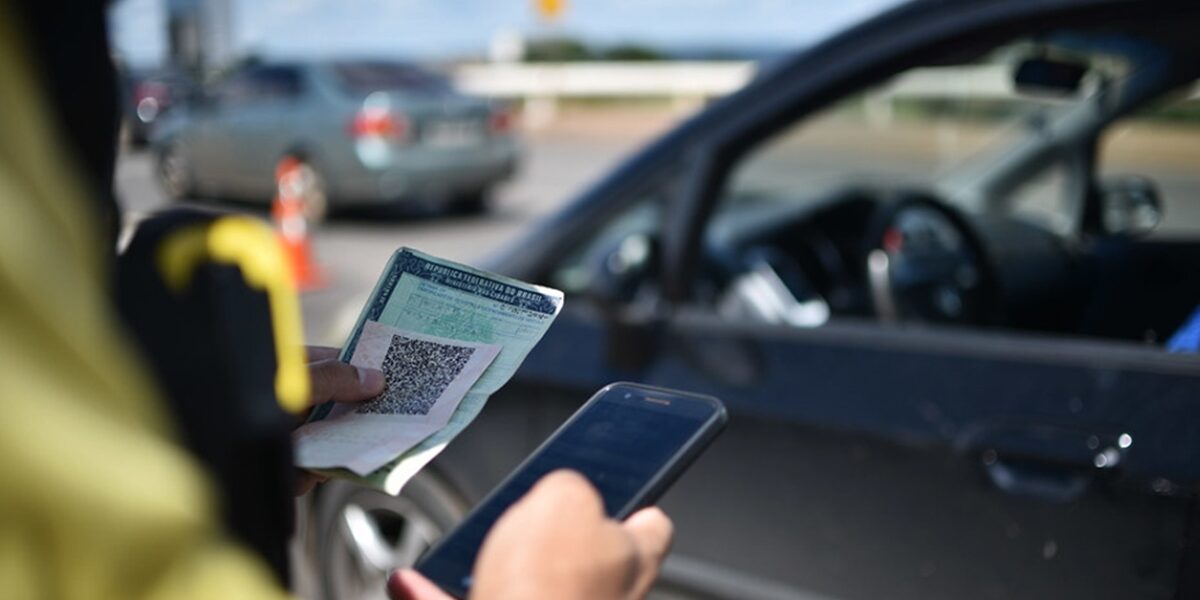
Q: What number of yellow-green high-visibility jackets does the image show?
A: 1